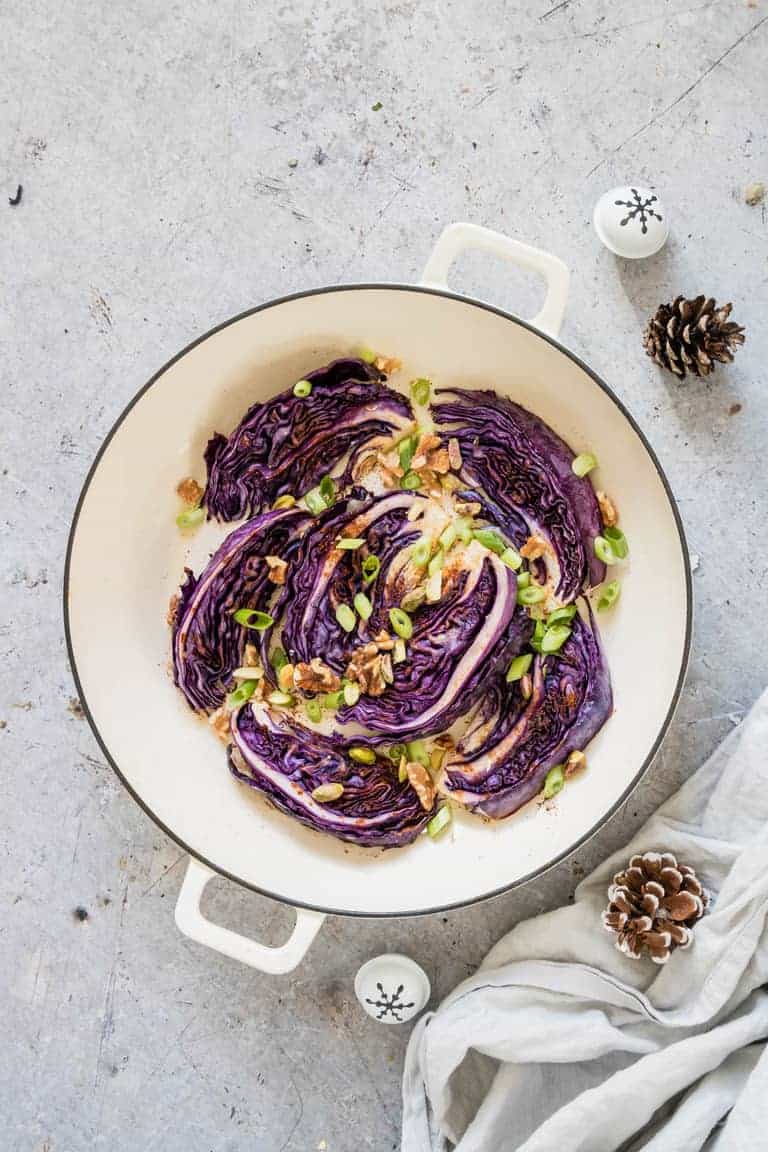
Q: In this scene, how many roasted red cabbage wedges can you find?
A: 6